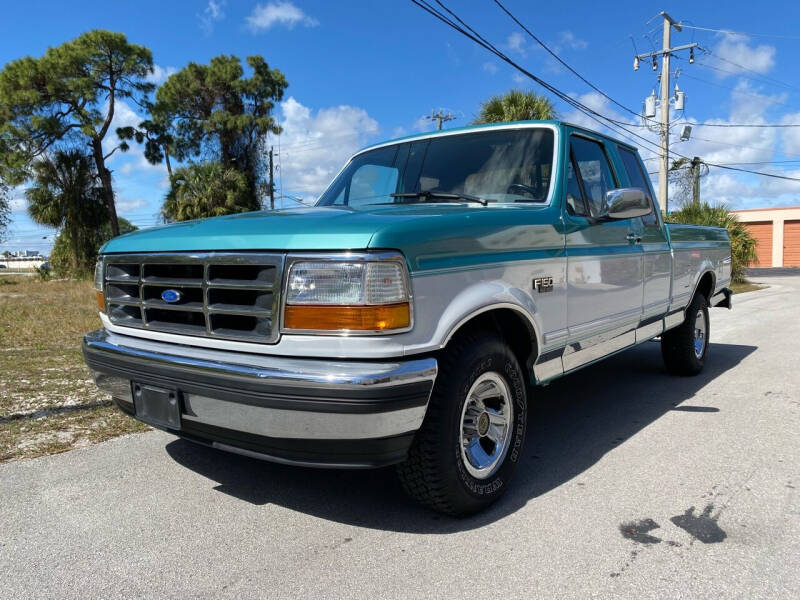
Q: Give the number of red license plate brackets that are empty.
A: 0